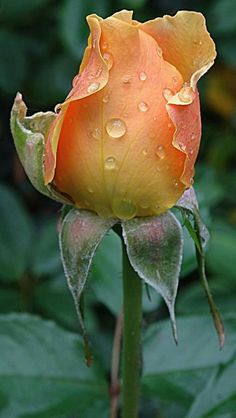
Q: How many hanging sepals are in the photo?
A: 3